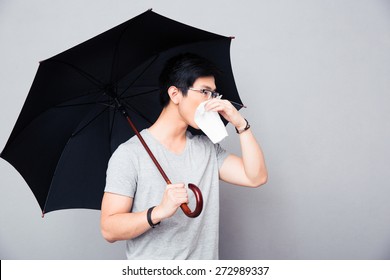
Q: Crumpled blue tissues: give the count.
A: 0